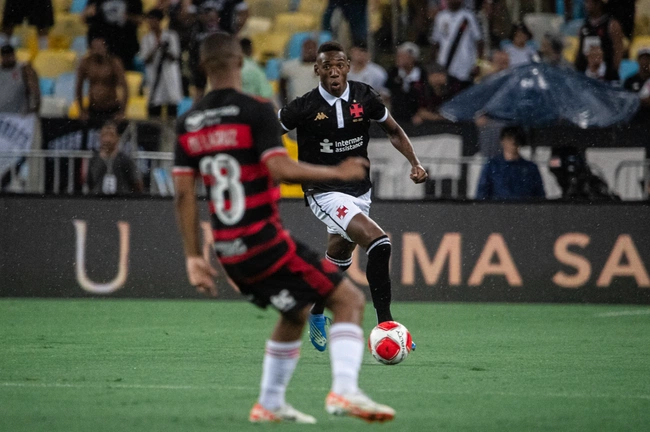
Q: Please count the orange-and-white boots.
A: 2